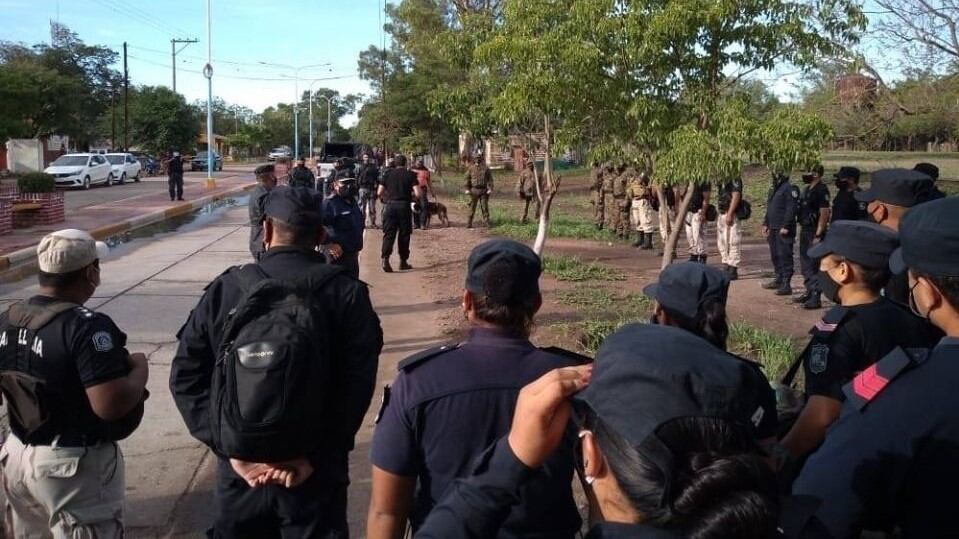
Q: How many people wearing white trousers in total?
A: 5